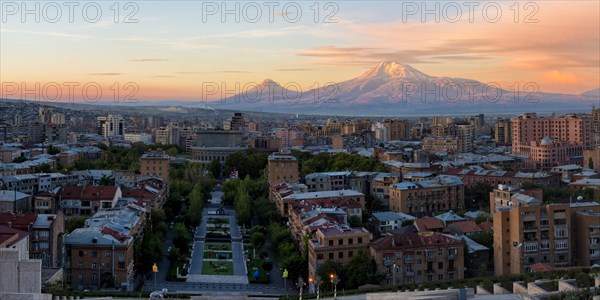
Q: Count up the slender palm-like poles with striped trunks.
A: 3